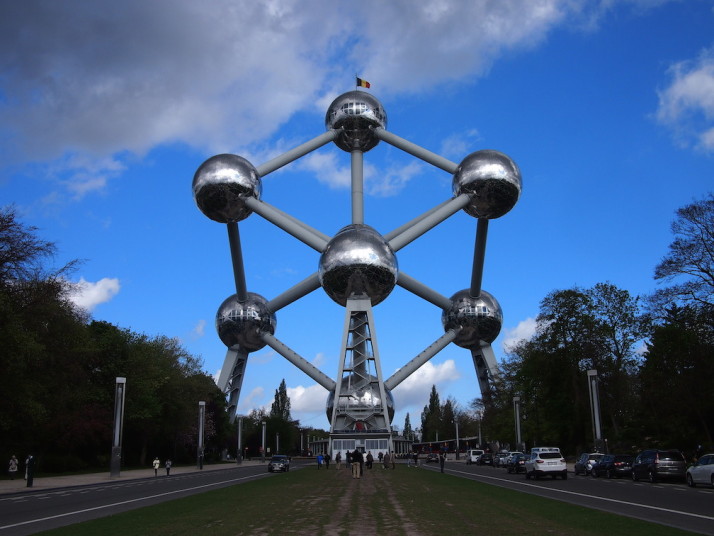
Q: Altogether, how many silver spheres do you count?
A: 7